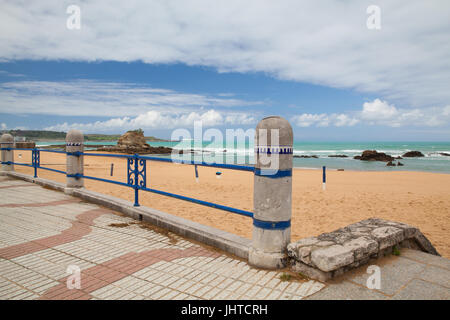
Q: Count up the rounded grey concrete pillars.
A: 3